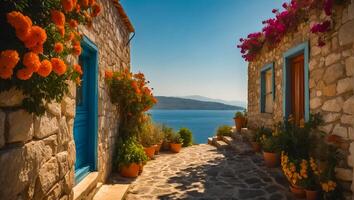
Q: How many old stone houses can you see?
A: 2